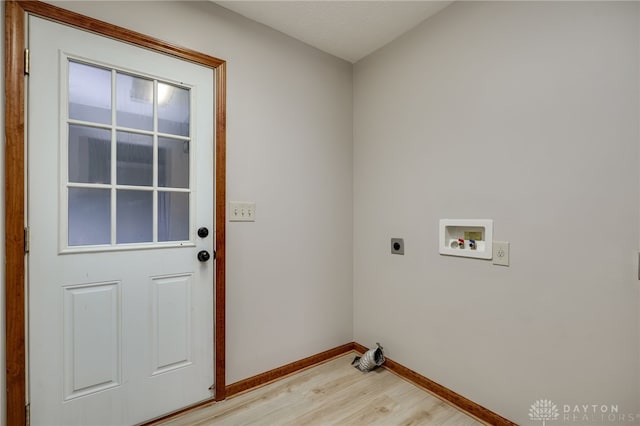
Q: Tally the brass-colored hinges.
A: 3